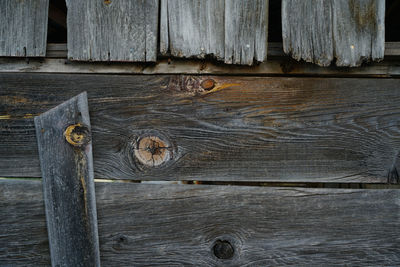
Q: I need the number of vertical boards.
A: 5